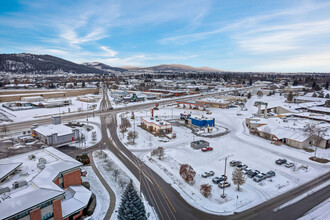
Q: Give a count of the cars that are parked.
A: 12